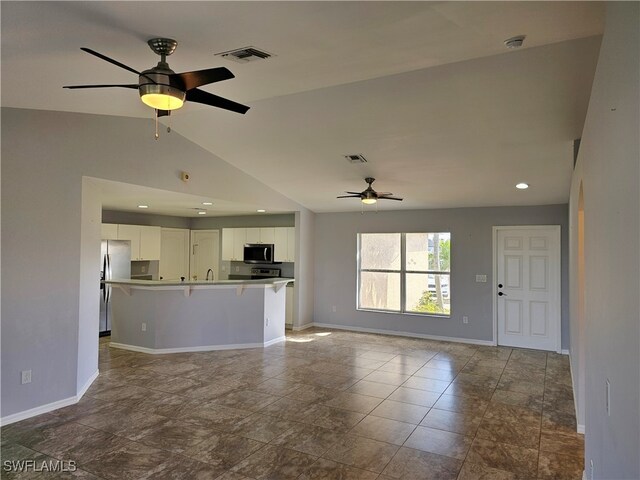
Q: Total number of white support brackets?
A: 4